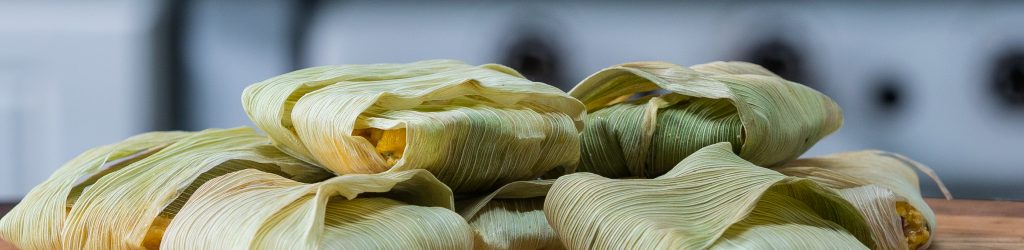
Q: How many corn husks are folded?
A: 7